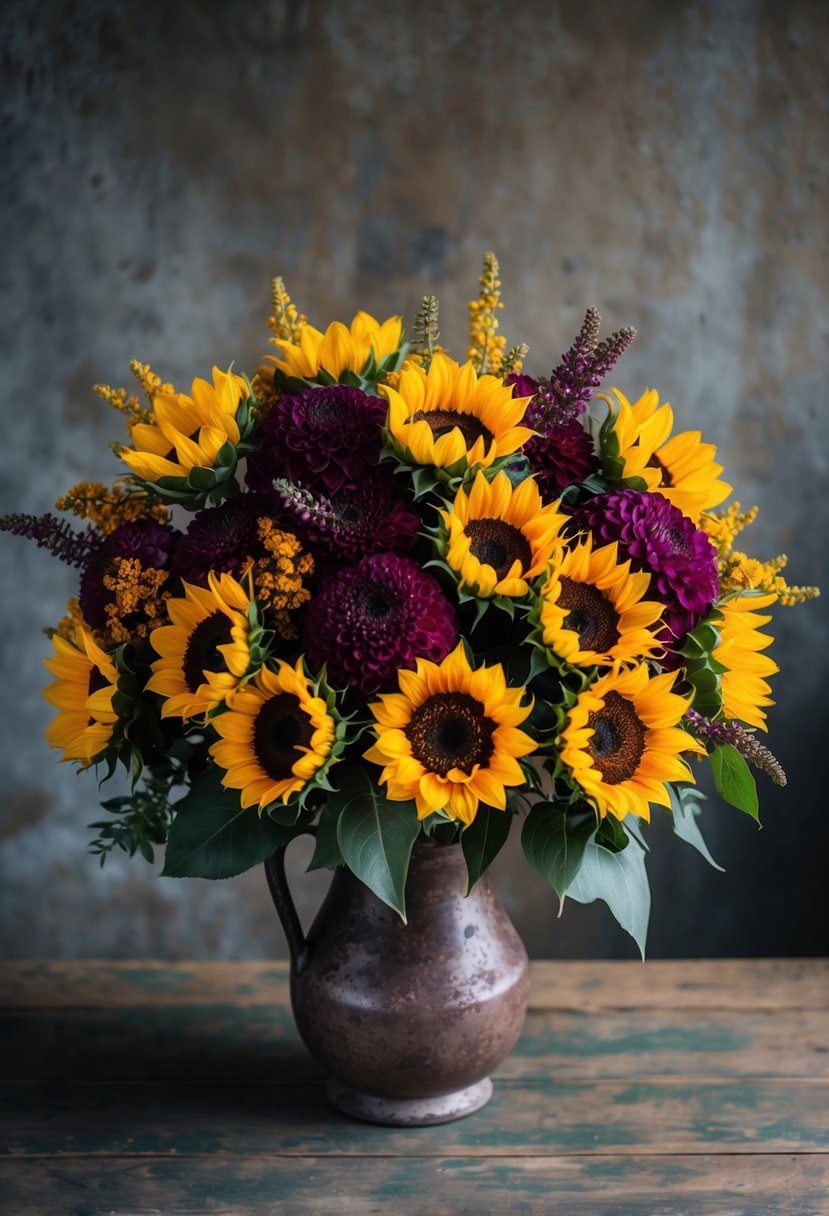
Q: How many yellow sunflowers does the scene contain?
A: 12